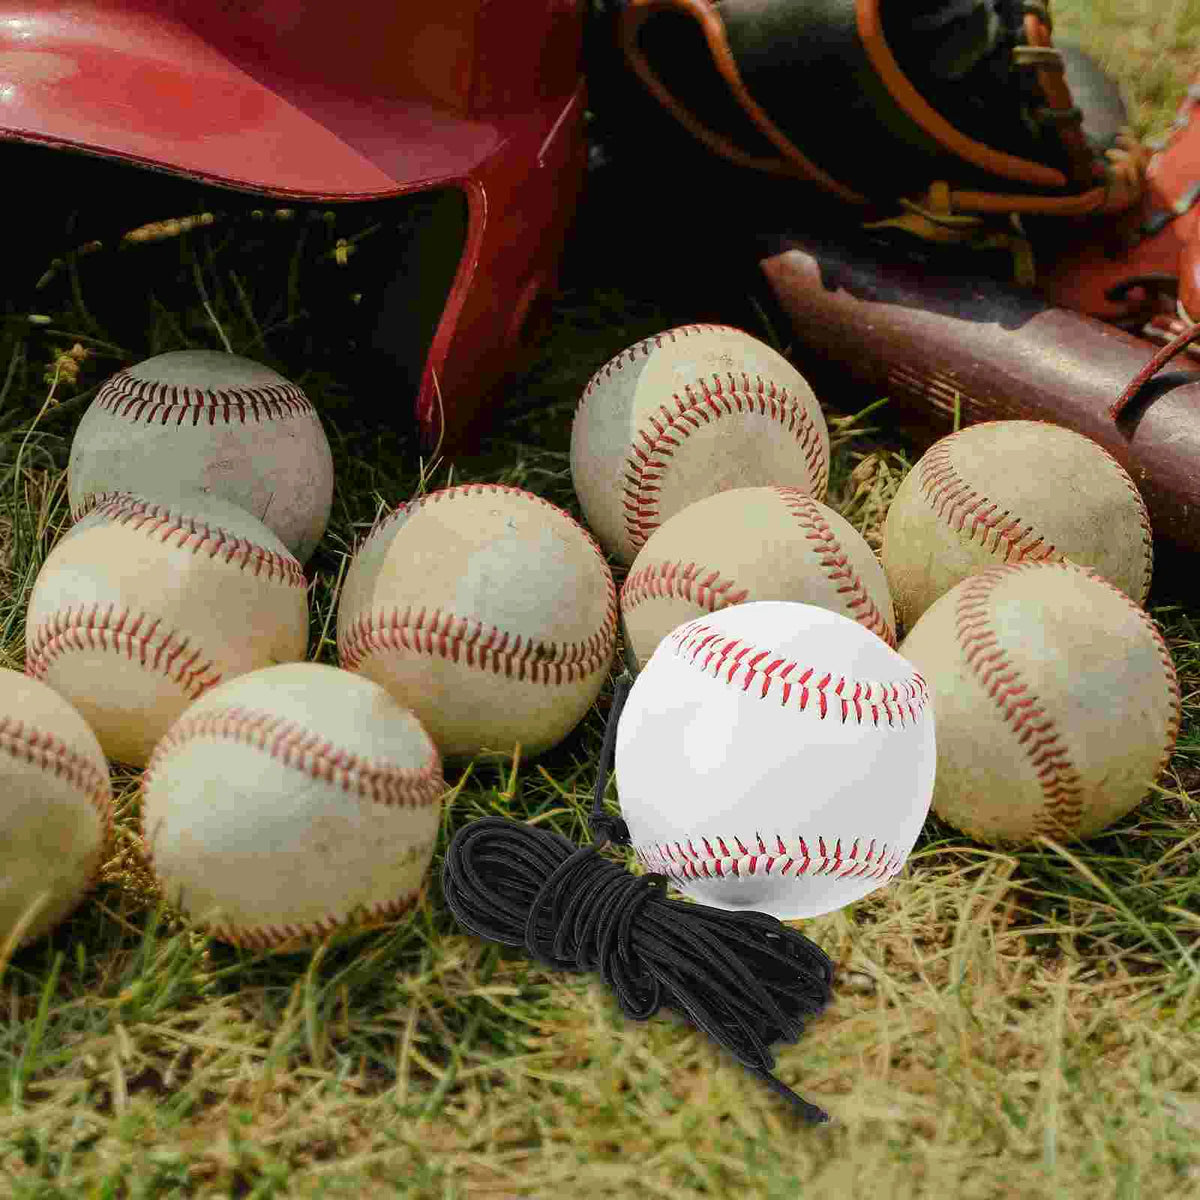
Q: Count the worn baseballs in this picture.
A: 9